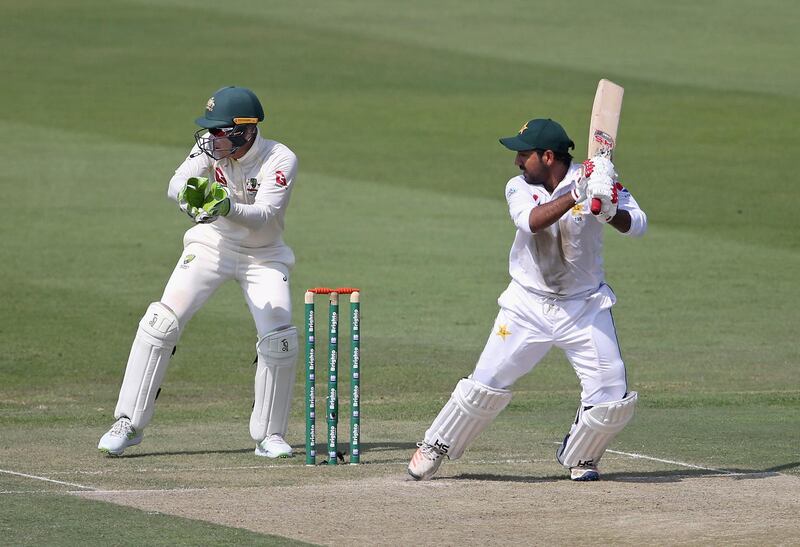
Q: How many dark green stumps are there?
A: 3